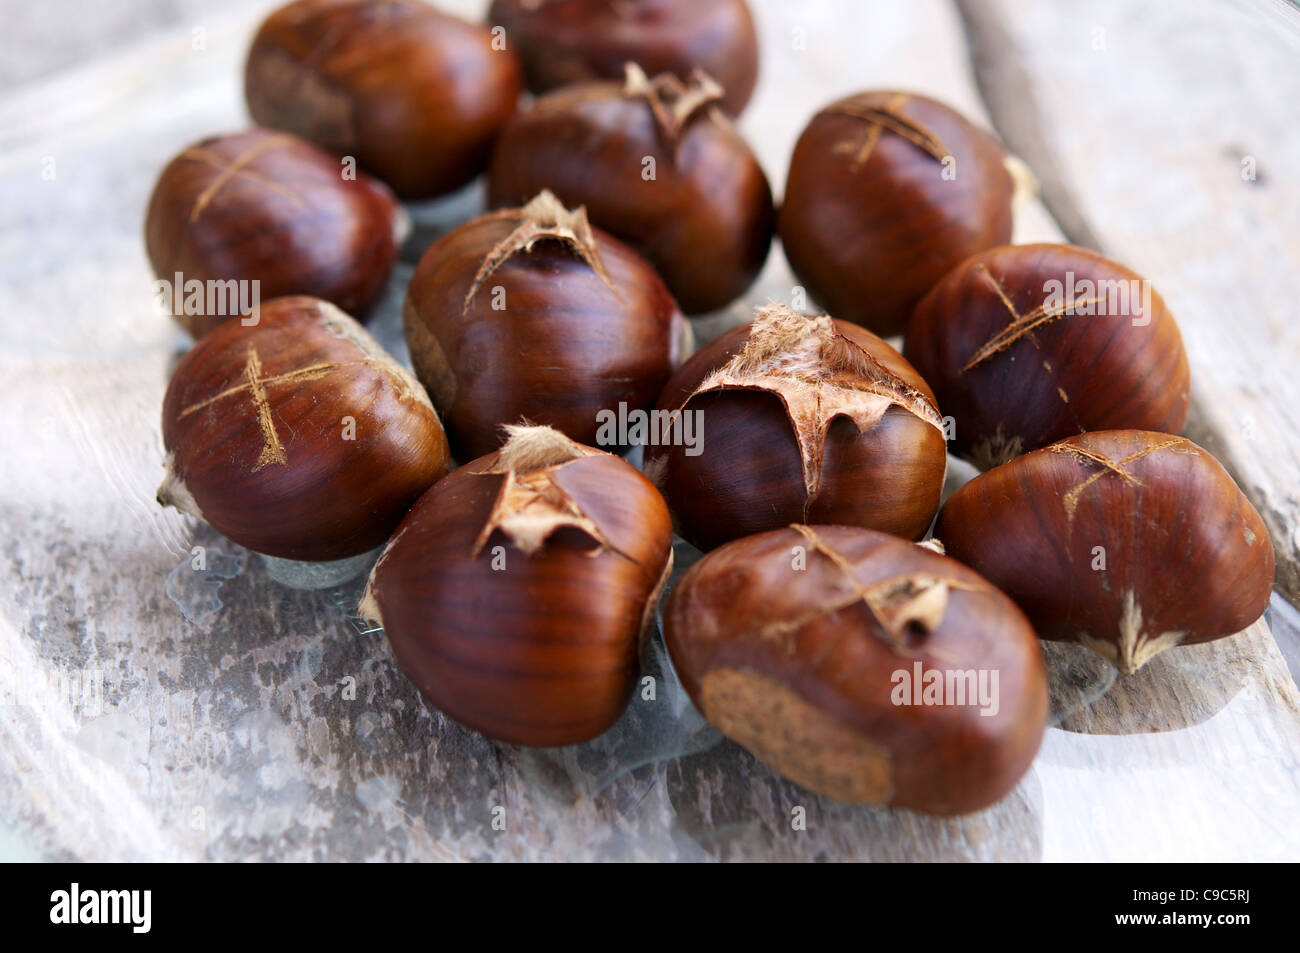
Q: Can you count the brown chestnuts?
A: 12